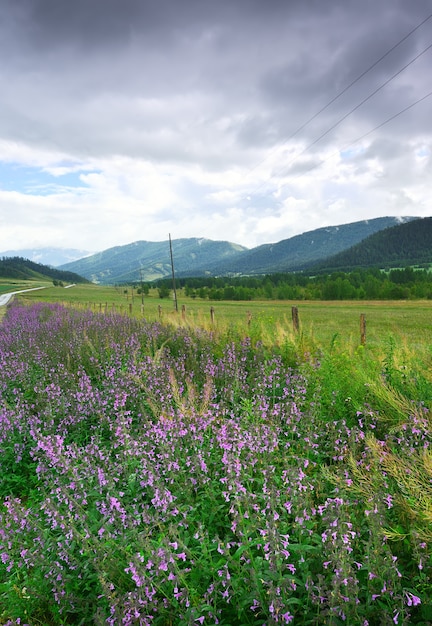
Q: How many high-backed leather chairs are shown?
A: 0